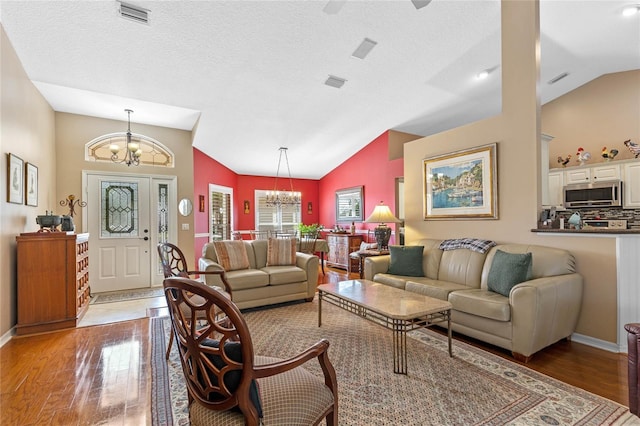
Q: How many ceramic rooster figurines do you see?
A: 4